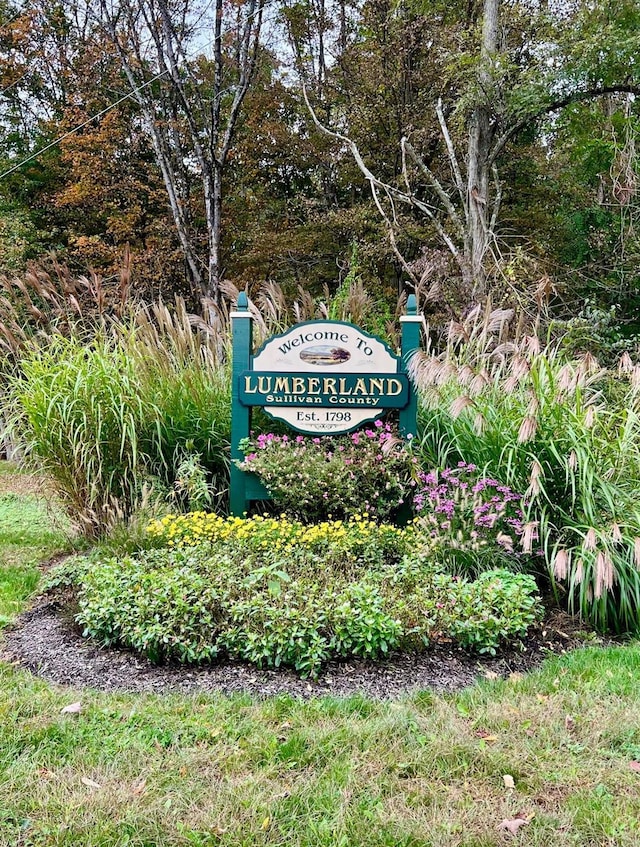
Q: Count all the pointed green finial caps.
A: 2